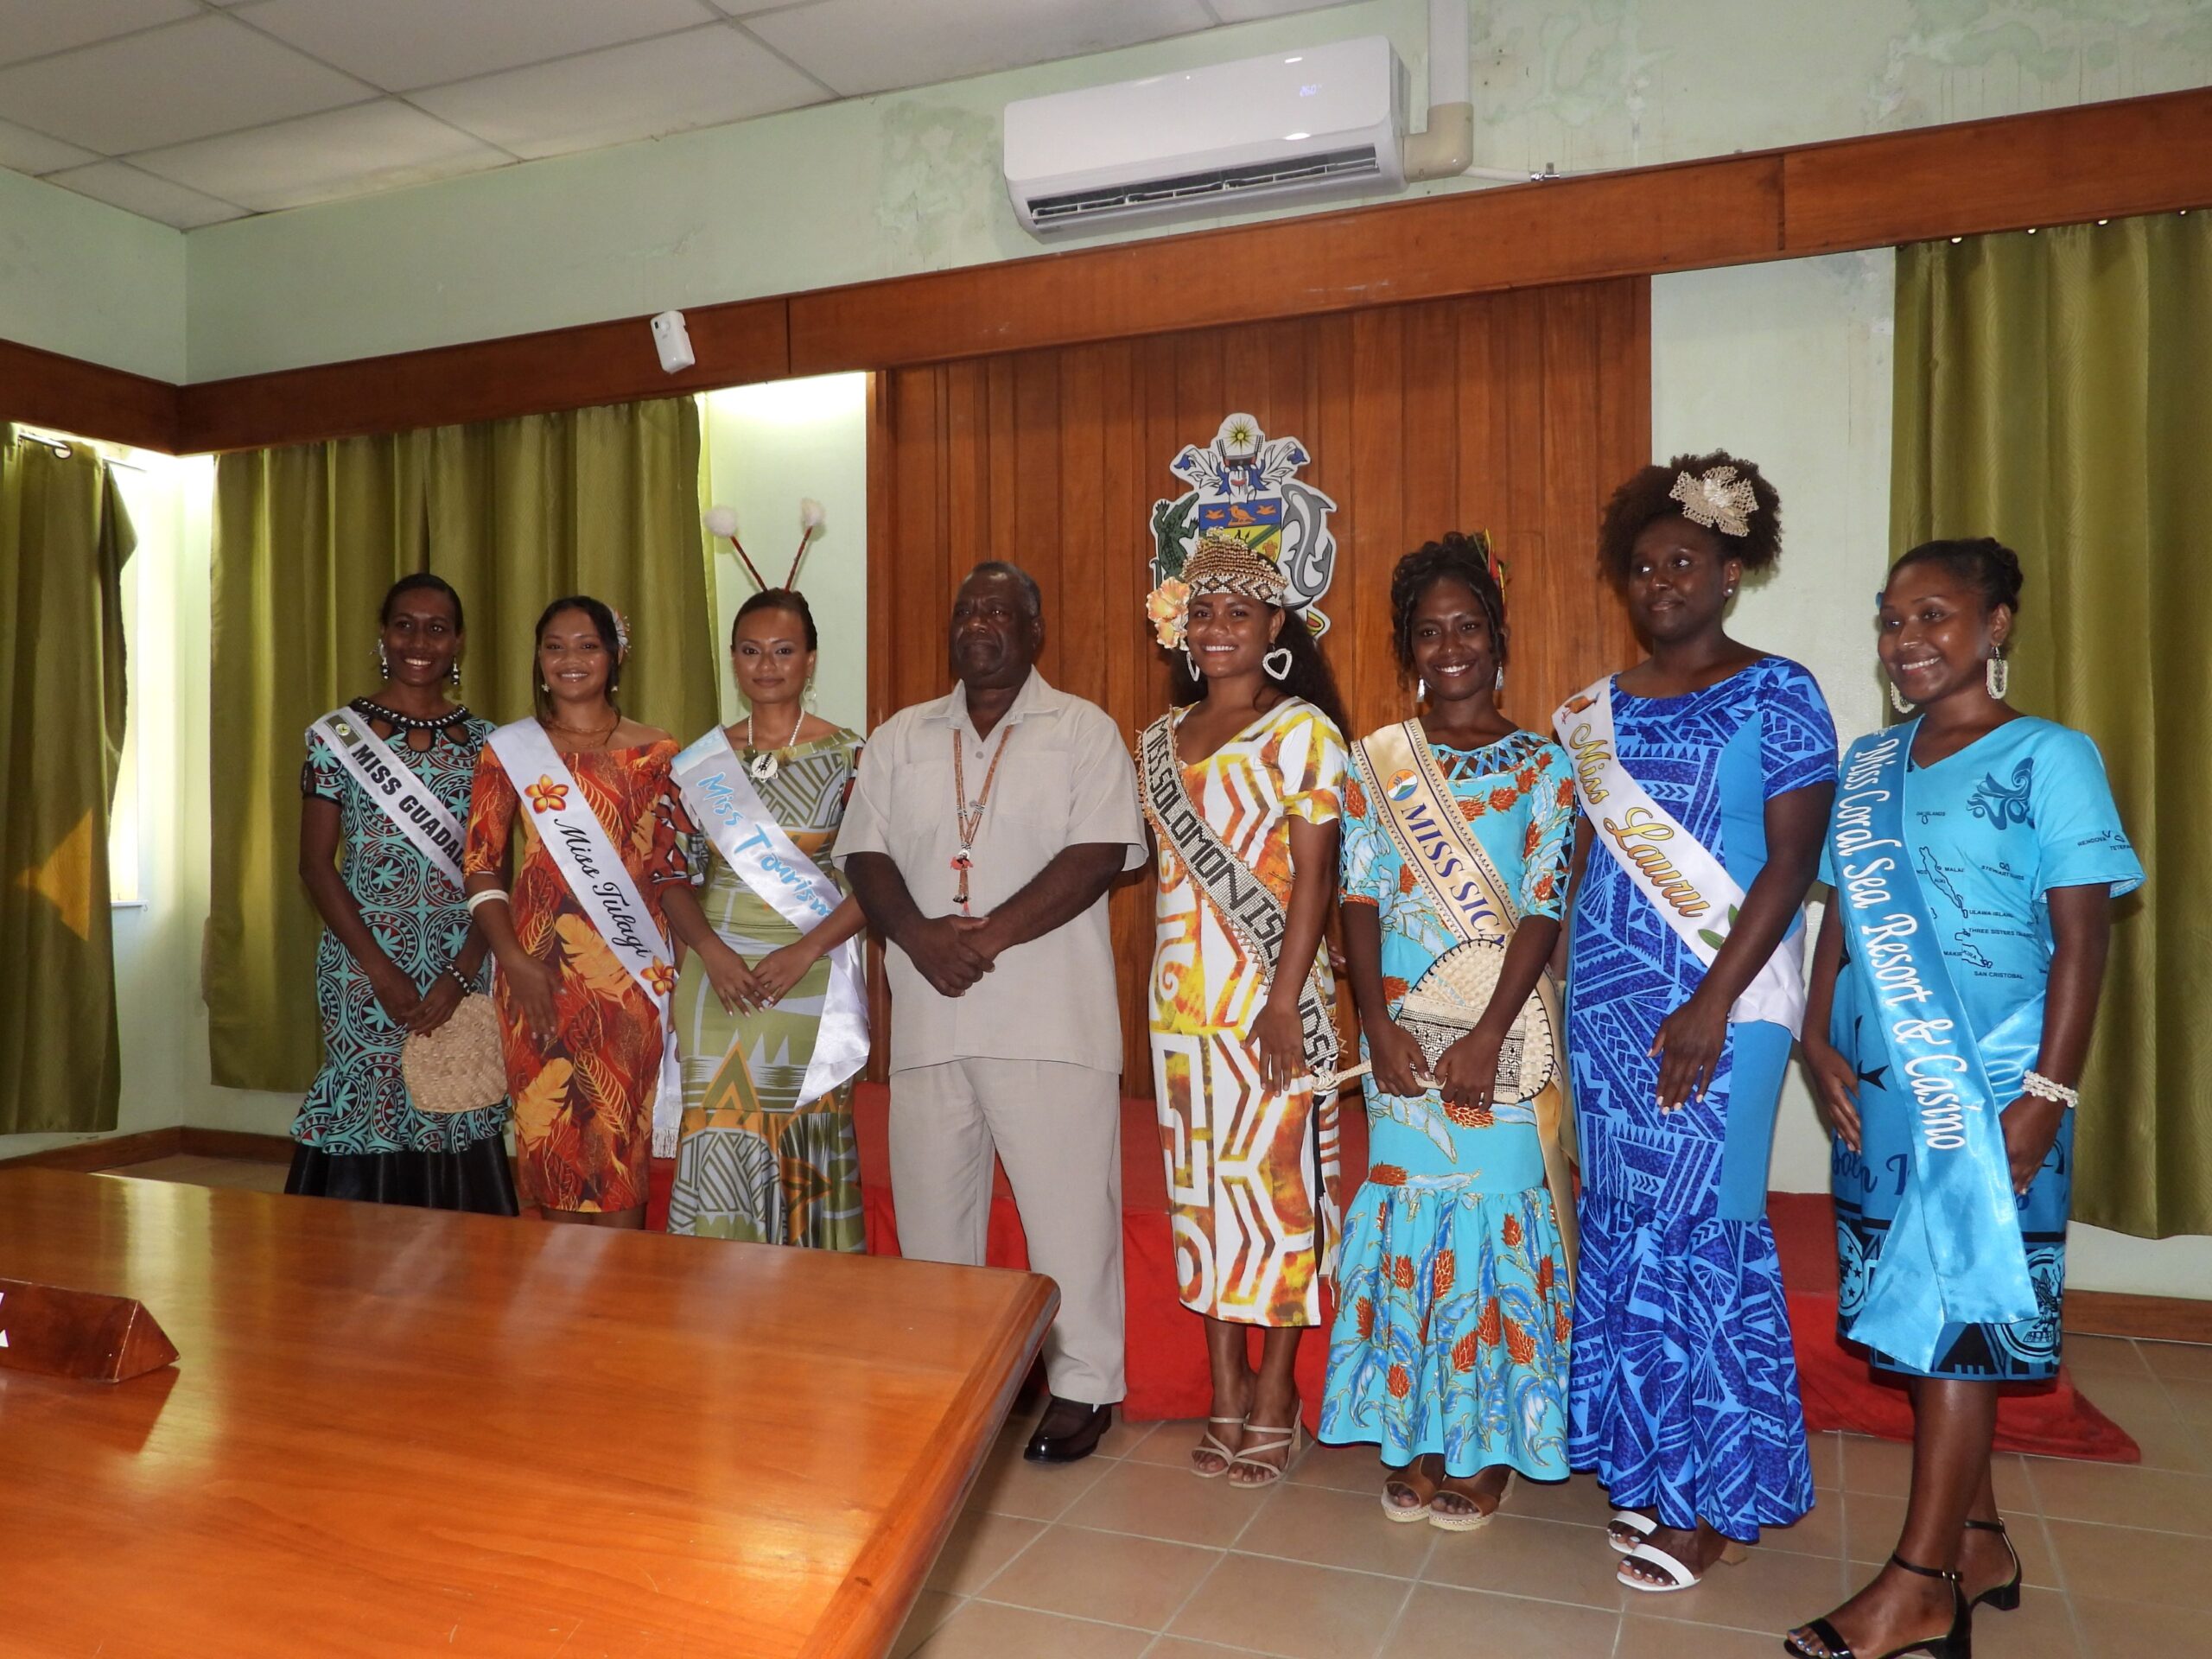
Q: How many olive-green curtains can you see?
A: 3